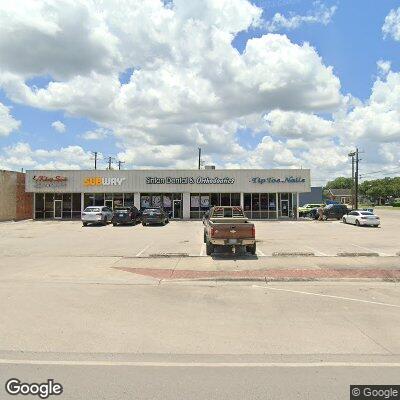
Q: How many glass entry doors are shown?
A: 4